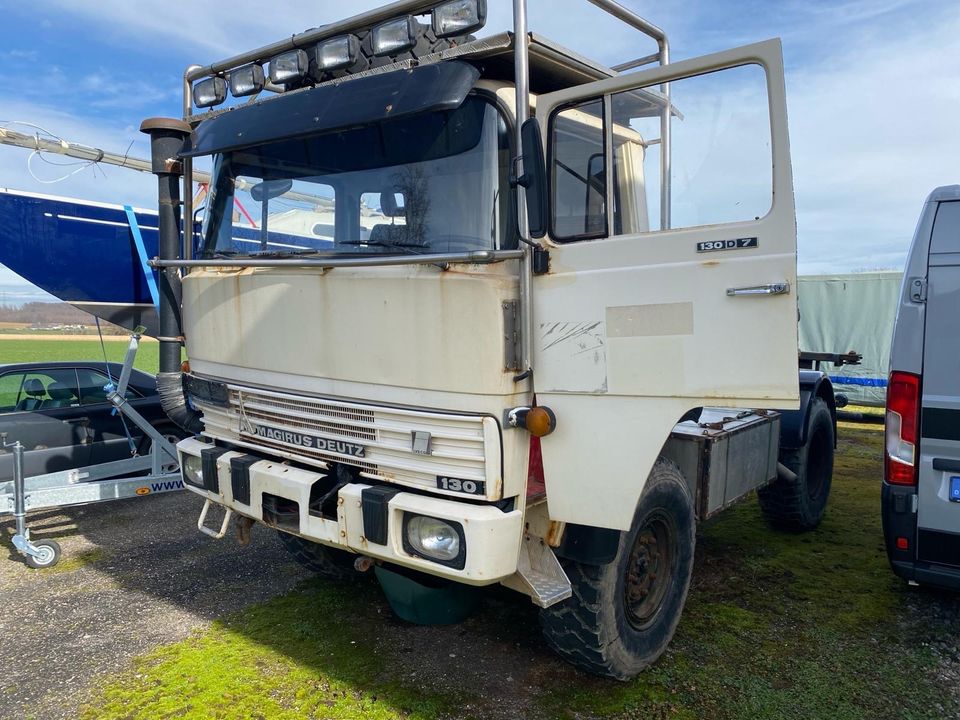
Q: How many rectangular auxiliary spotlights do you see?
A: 6